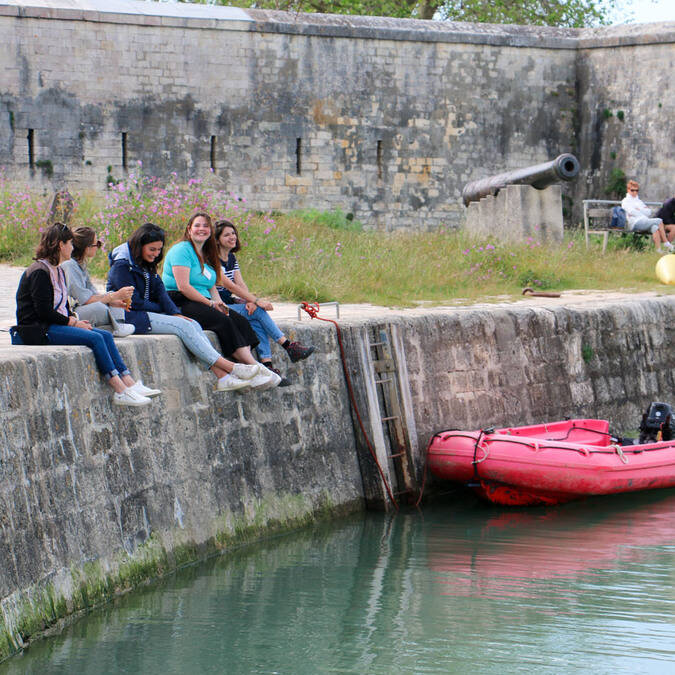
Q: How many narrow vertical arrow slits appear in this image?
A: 5